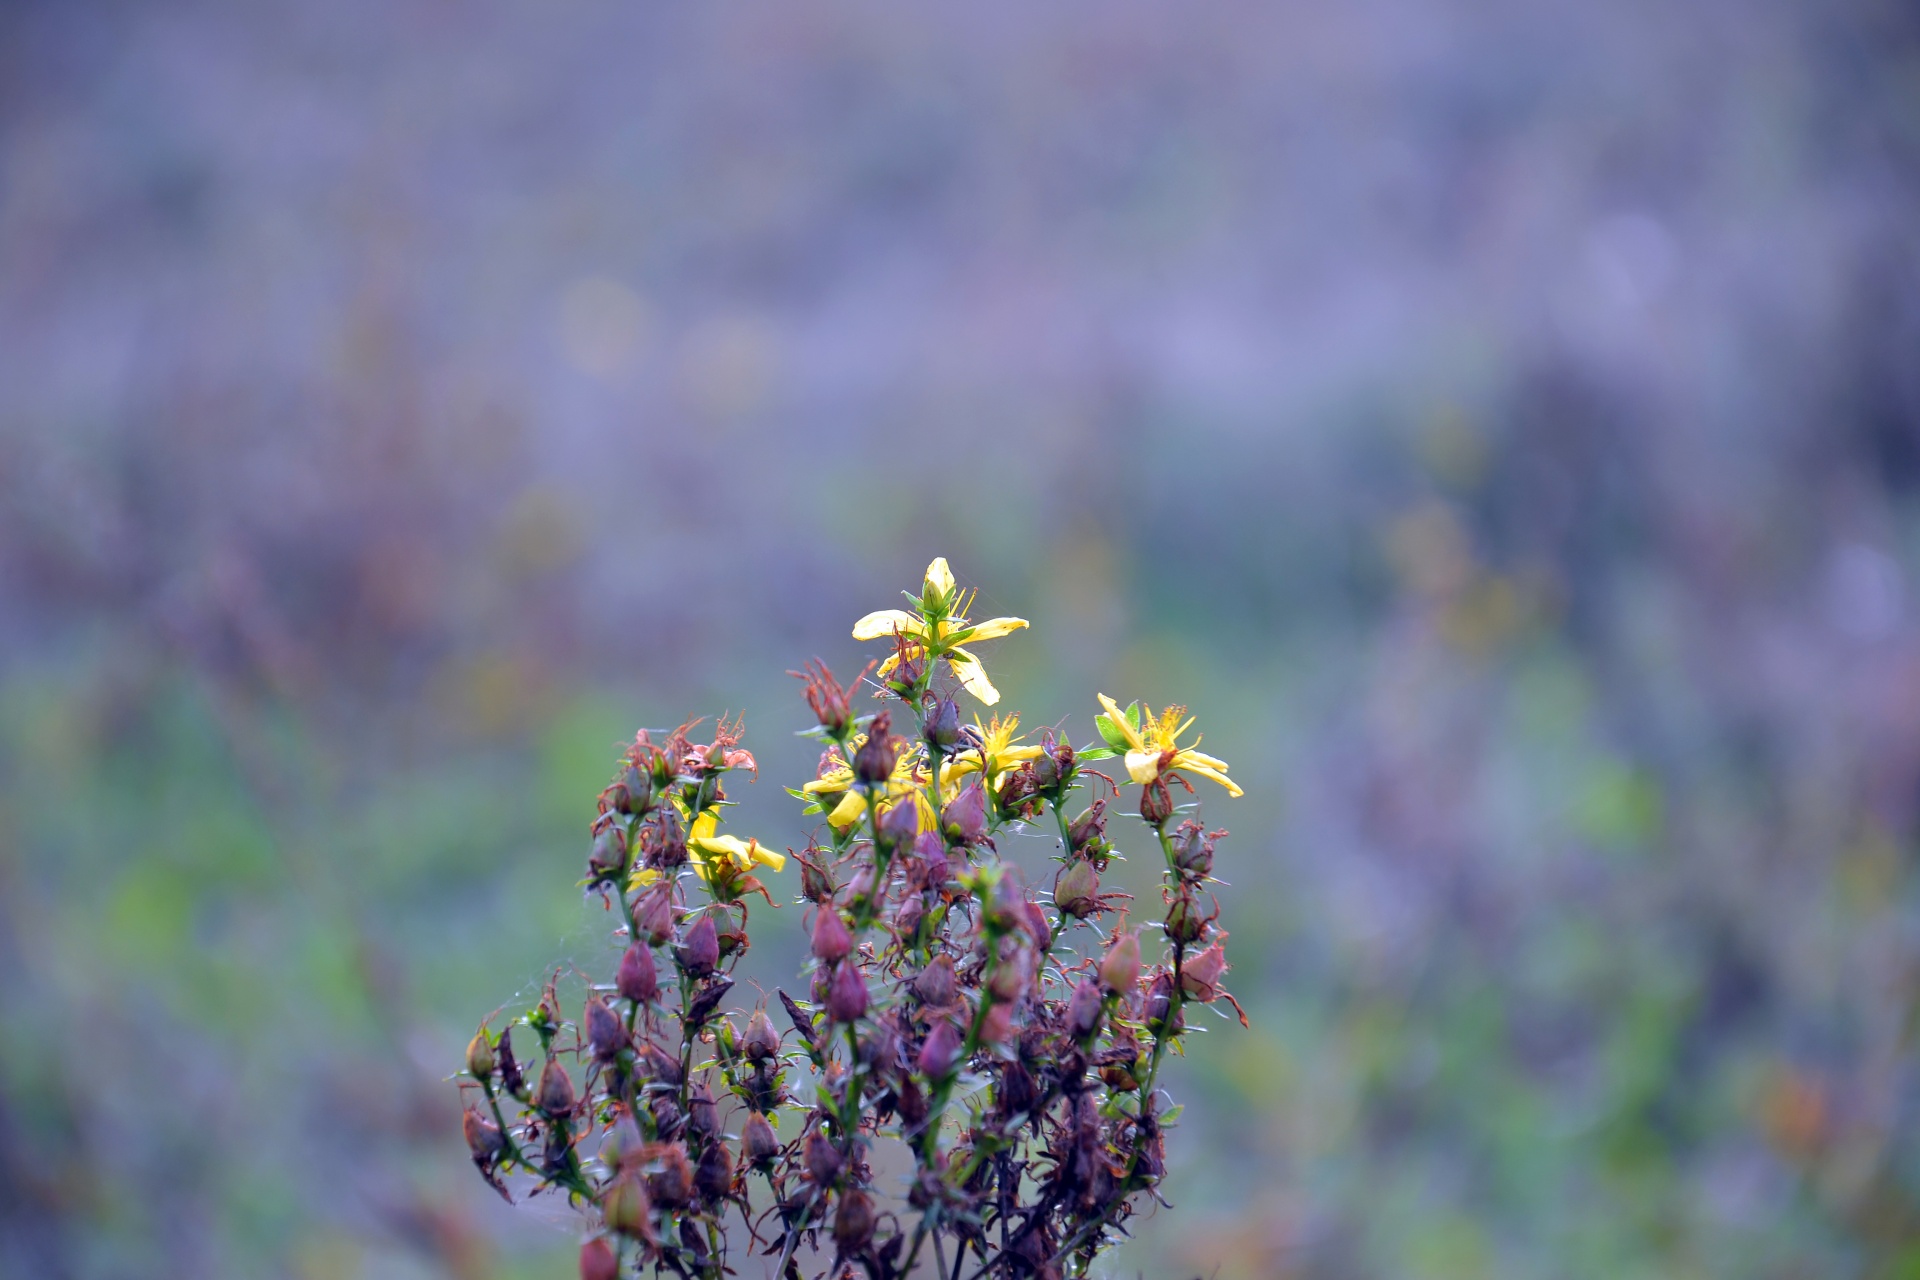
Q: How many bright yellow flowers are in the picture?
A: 5